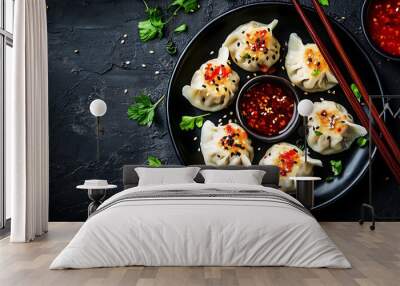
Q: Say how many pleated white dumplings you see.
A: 6